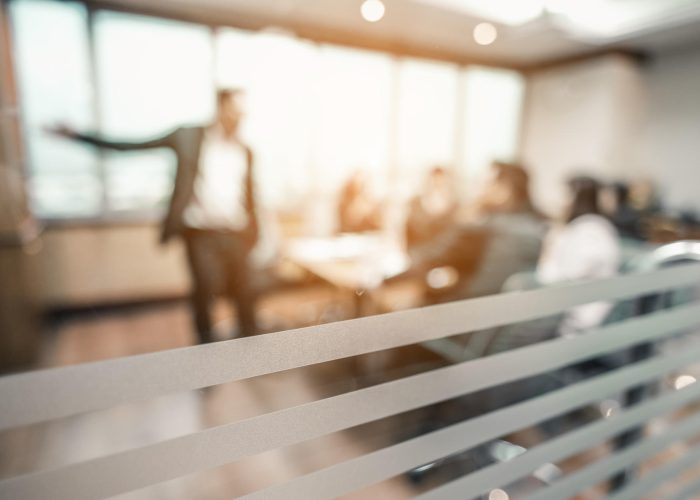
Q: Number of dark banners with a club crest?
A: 0